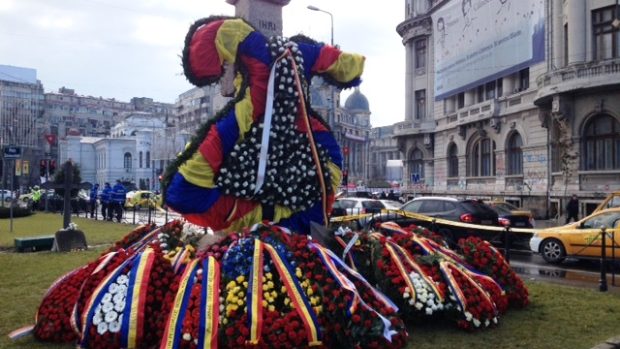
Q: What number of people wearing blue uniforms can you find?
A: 3